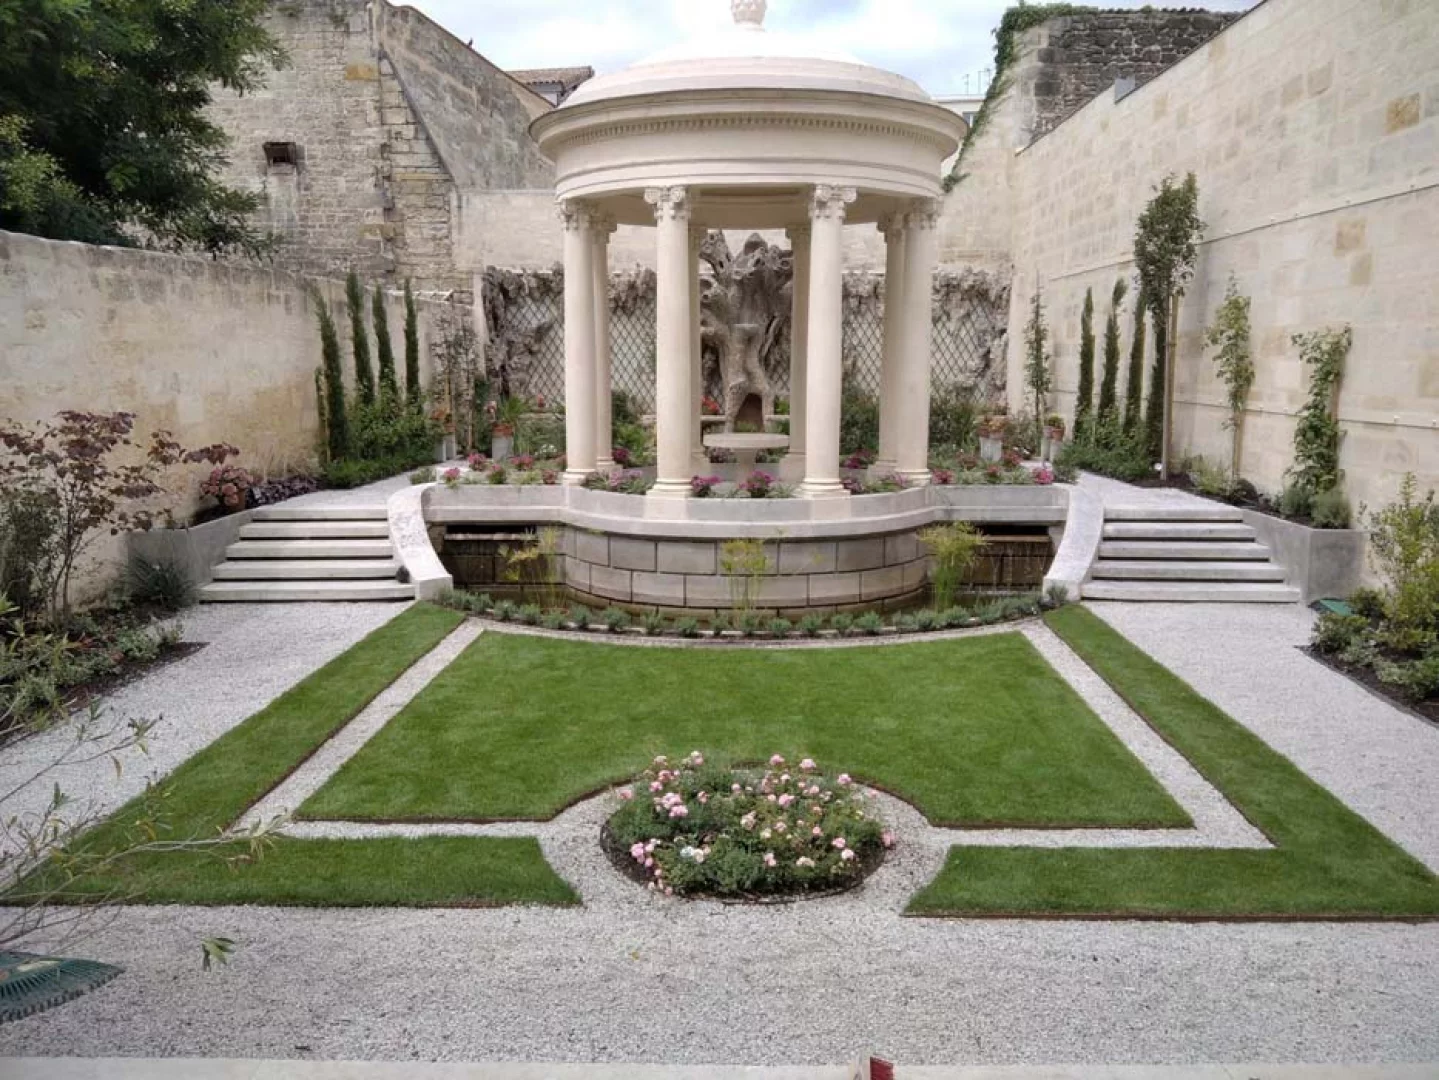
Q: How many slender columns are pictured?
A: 8